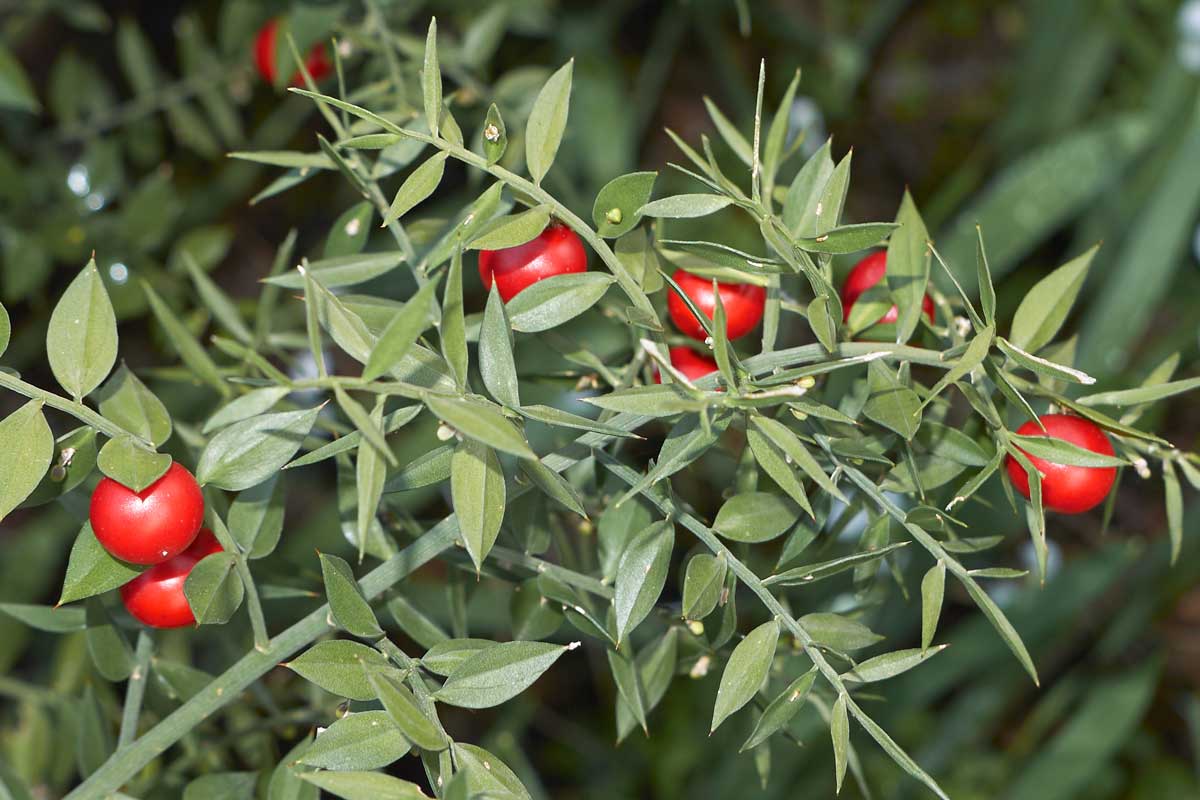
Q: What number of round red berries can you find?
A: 8